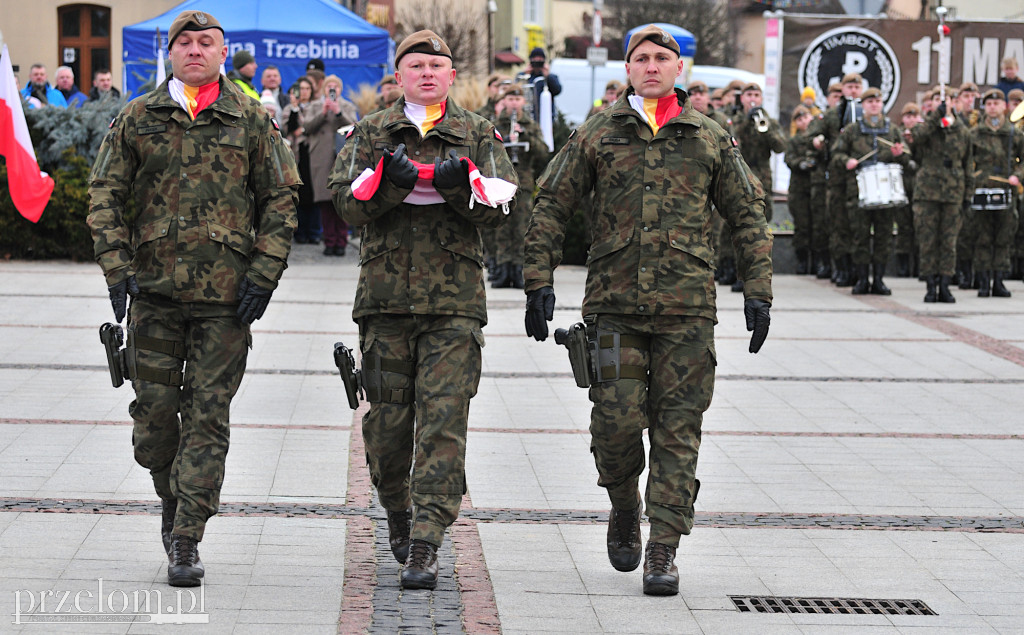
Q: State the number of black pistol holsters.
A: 3